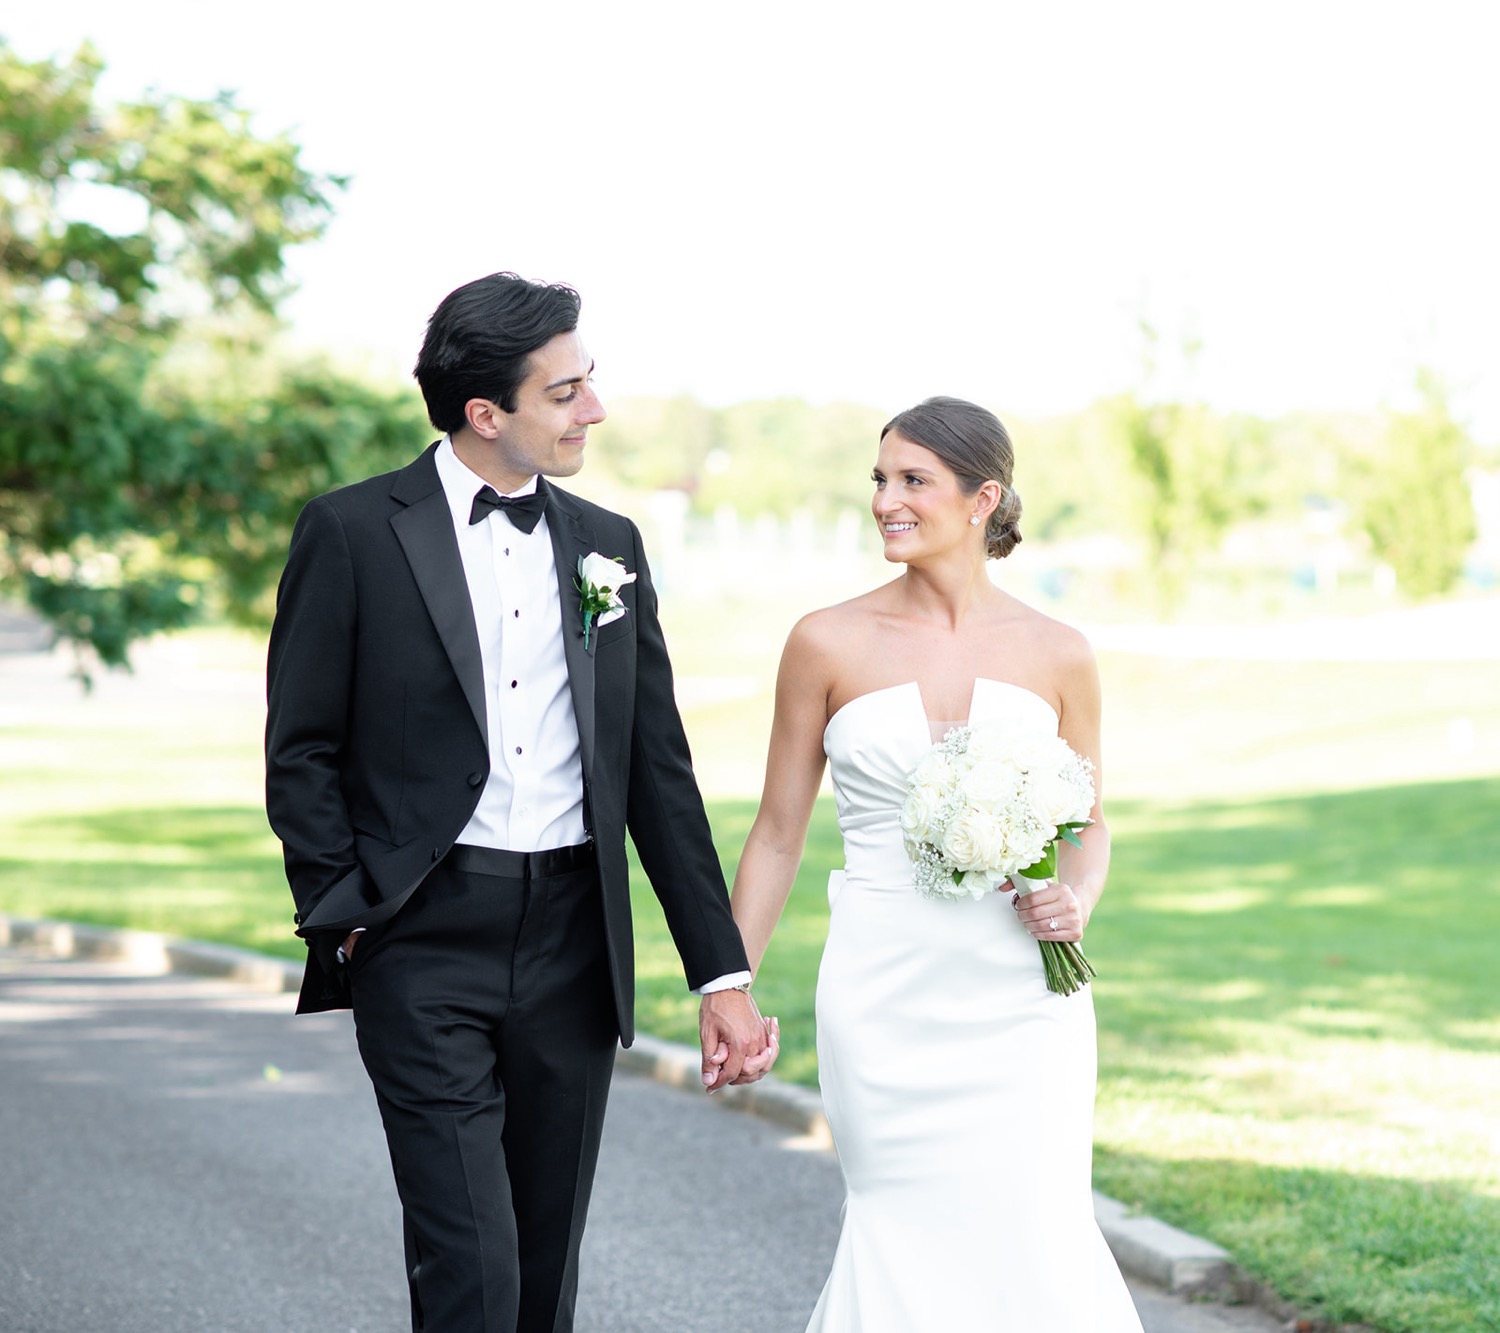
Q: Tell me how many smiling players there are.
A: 0